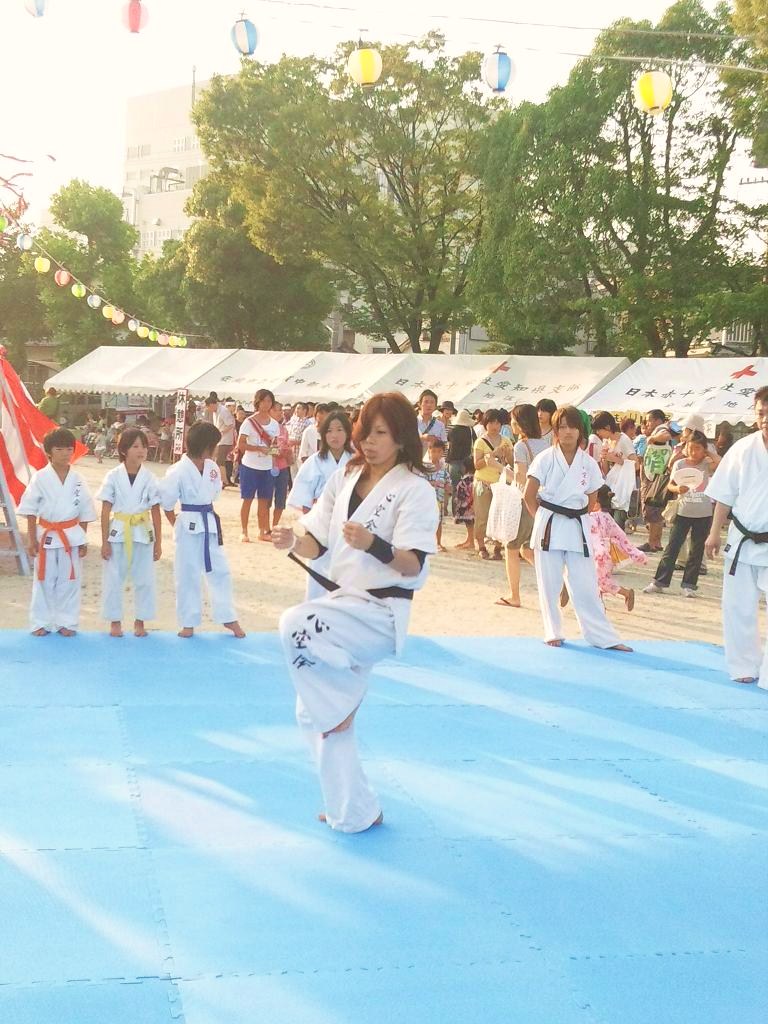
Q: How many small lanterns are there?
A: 14